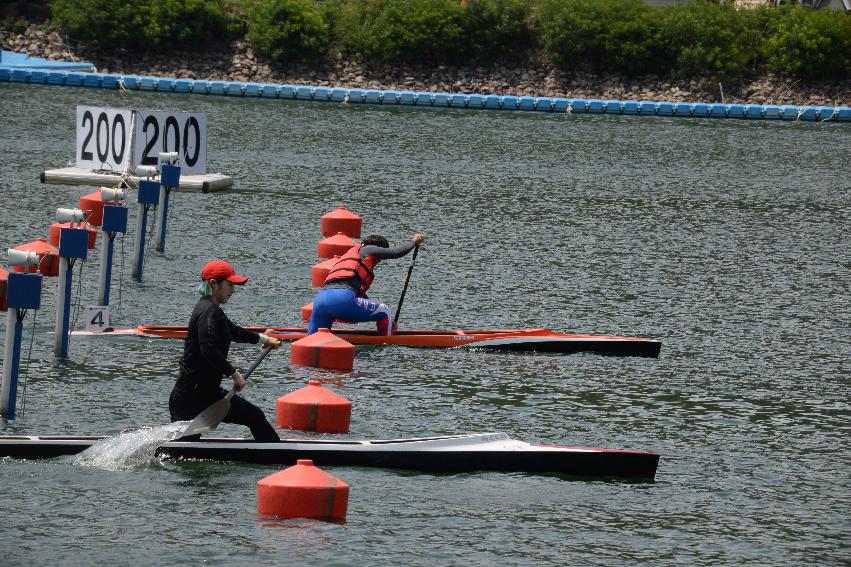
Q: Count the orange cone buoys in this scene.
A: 11